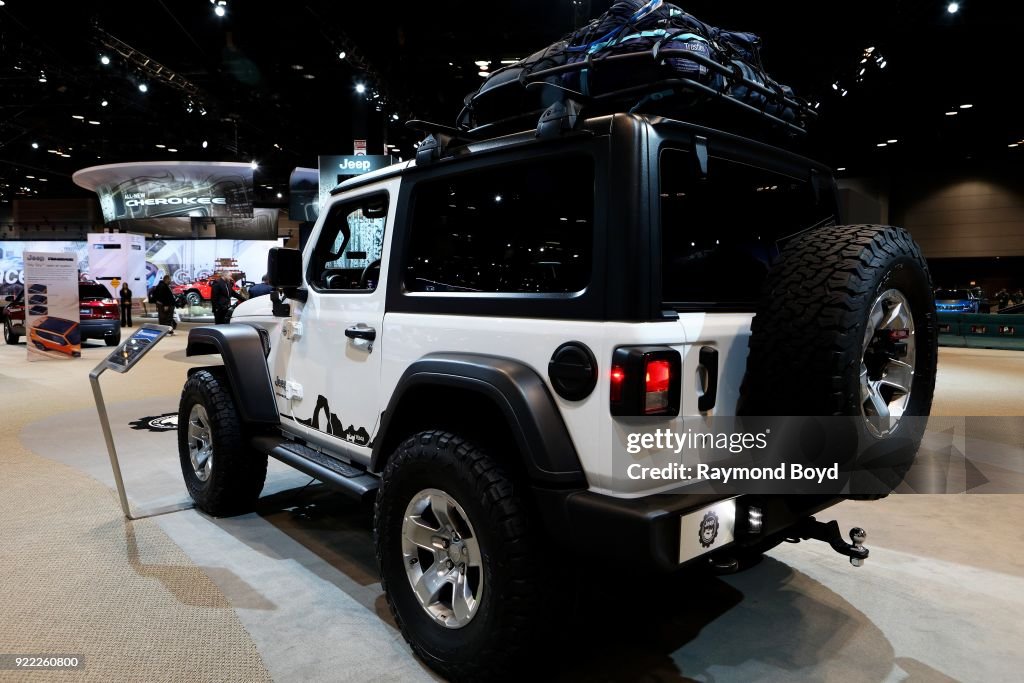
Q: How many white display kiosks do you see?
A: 2